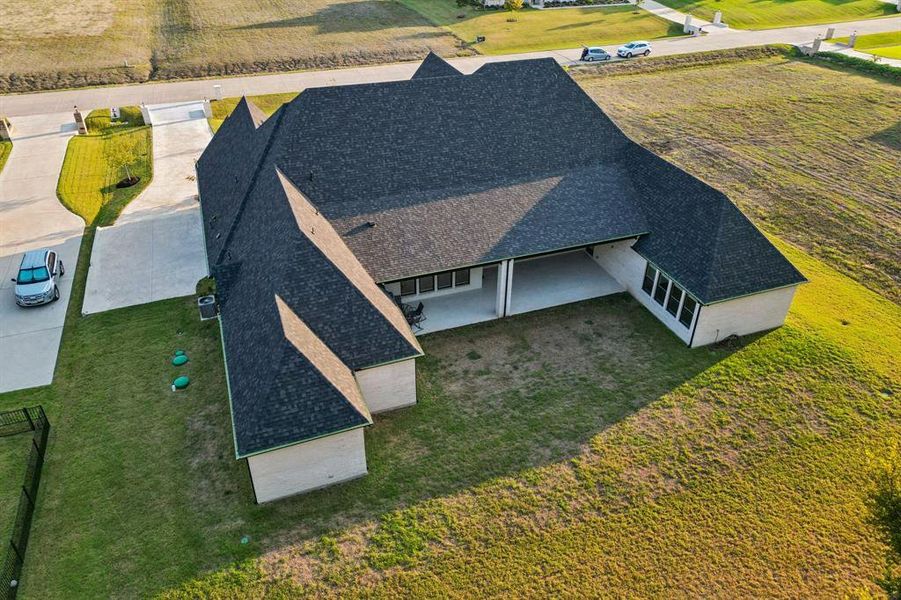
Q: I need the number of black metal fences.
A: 1